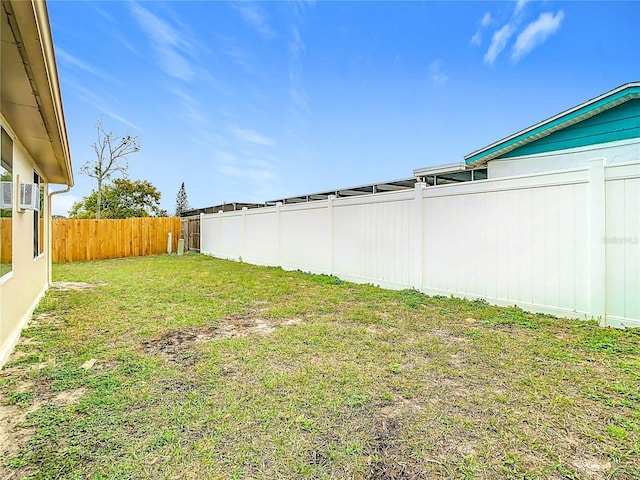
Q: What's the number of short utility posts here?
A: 2